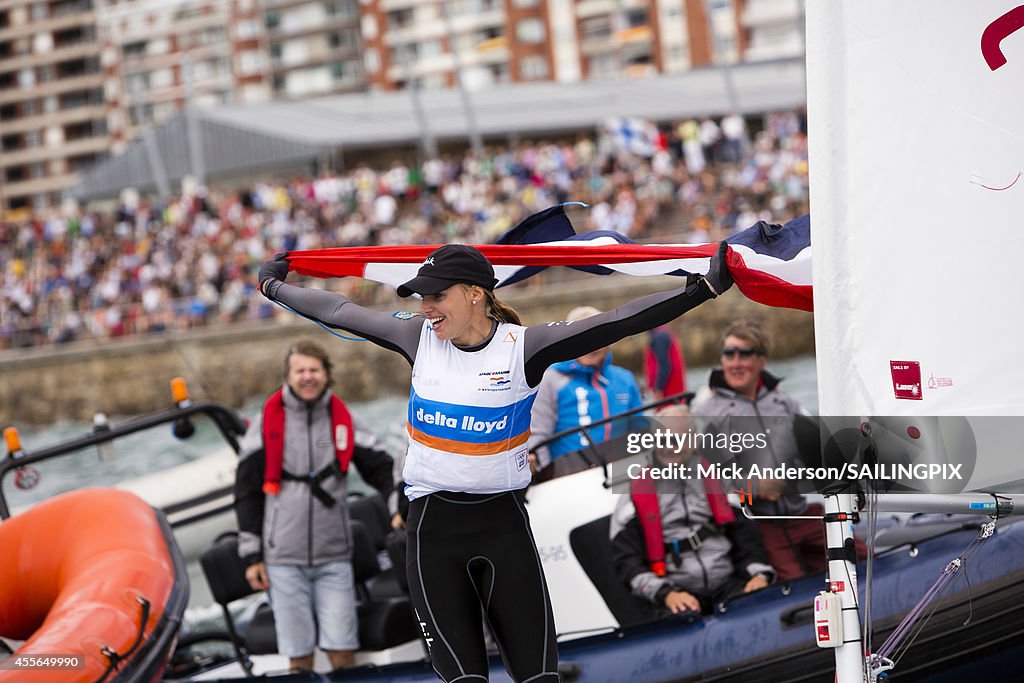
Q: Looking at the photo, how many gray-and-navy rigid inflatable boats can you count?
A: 1